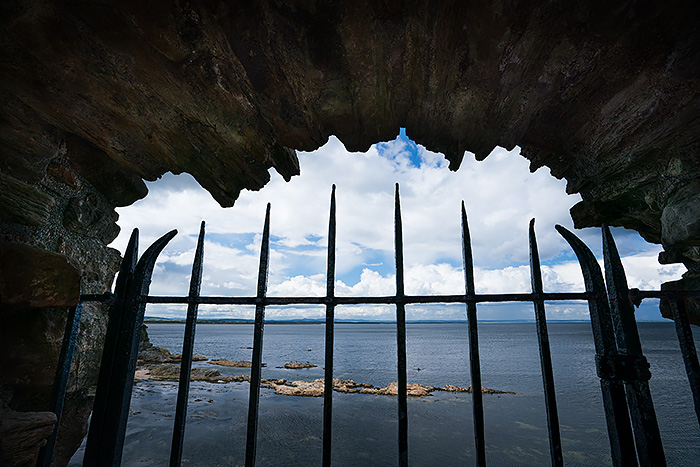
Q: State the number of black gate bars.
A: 12